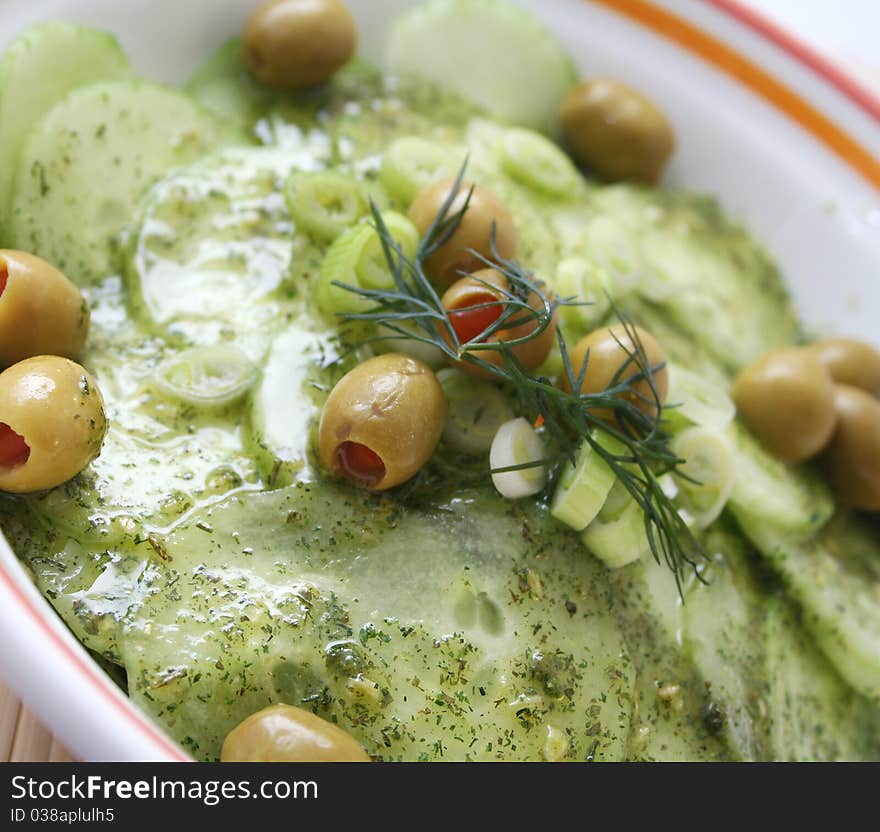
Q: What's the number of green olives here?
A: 12